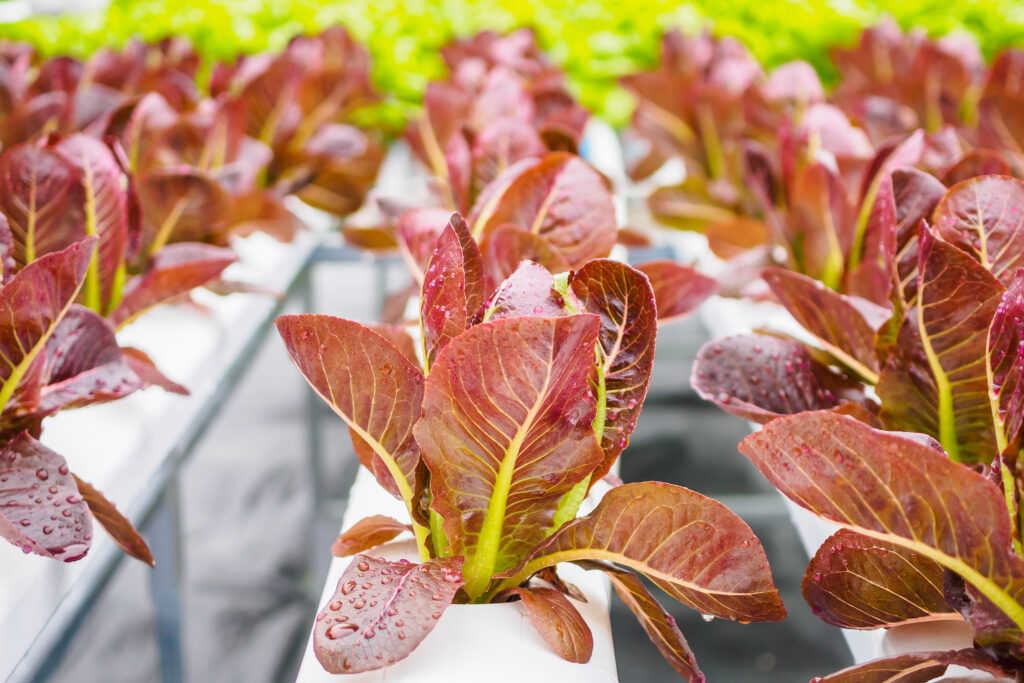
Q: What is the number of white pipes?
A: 3